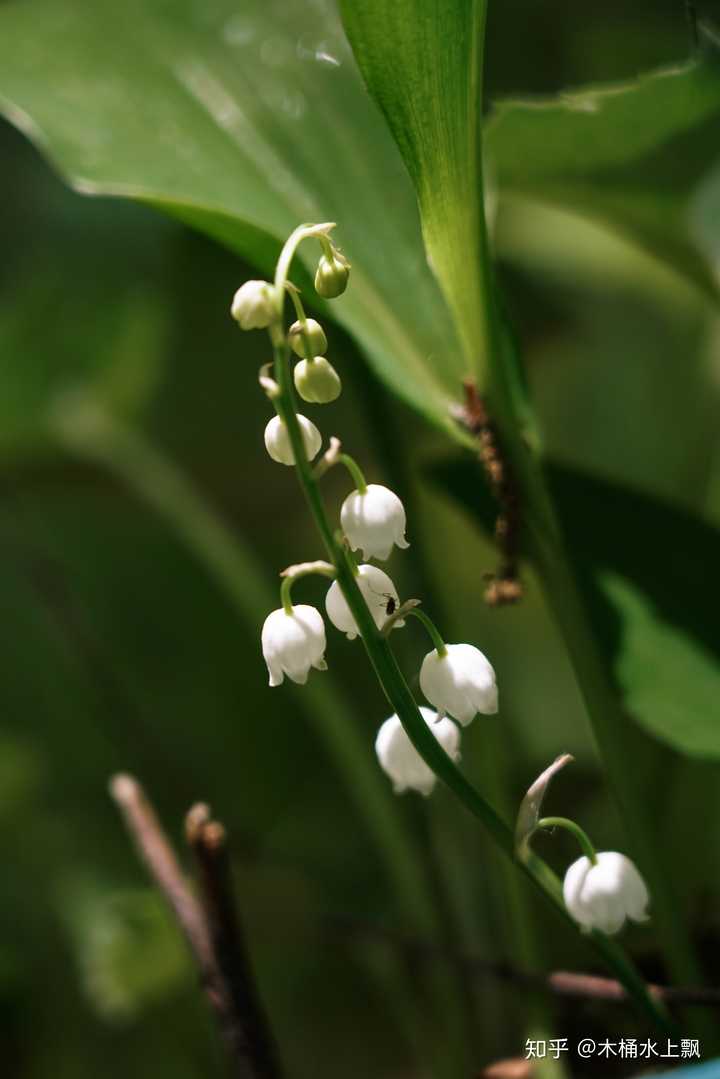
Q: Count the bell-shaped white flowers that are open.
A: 6